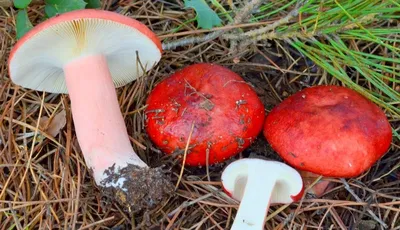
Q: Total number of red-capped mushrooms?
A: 4